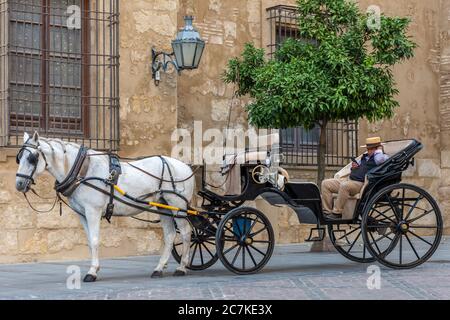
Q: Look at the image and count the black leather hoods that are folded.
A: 1